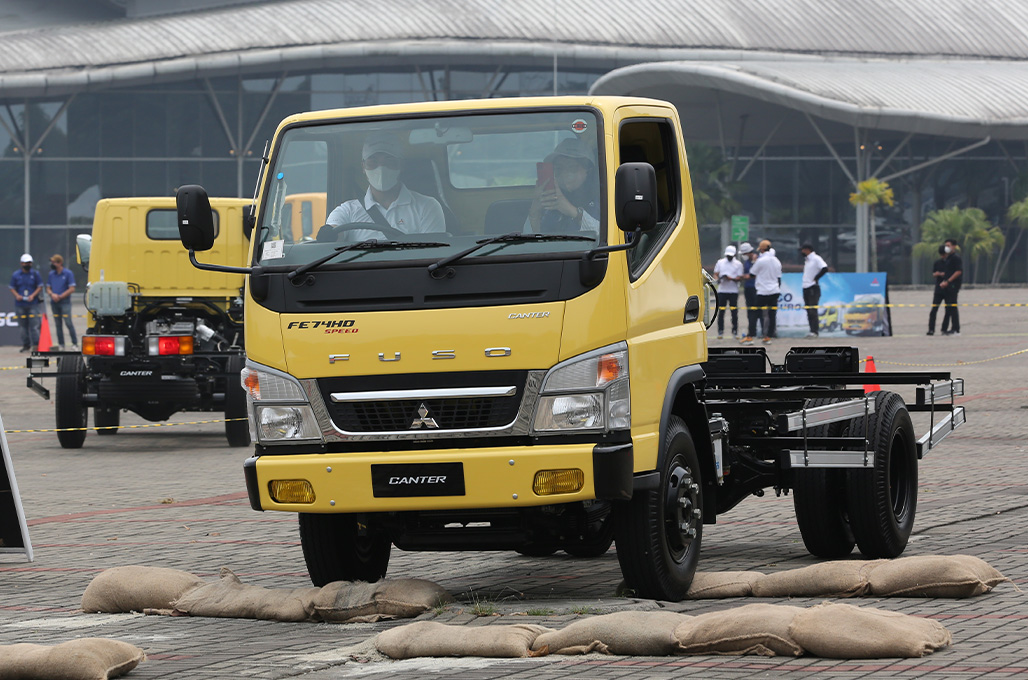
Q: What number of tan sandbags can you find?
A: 11